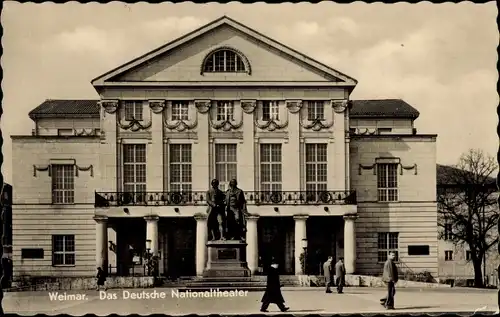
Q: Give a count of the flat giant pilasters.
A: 6